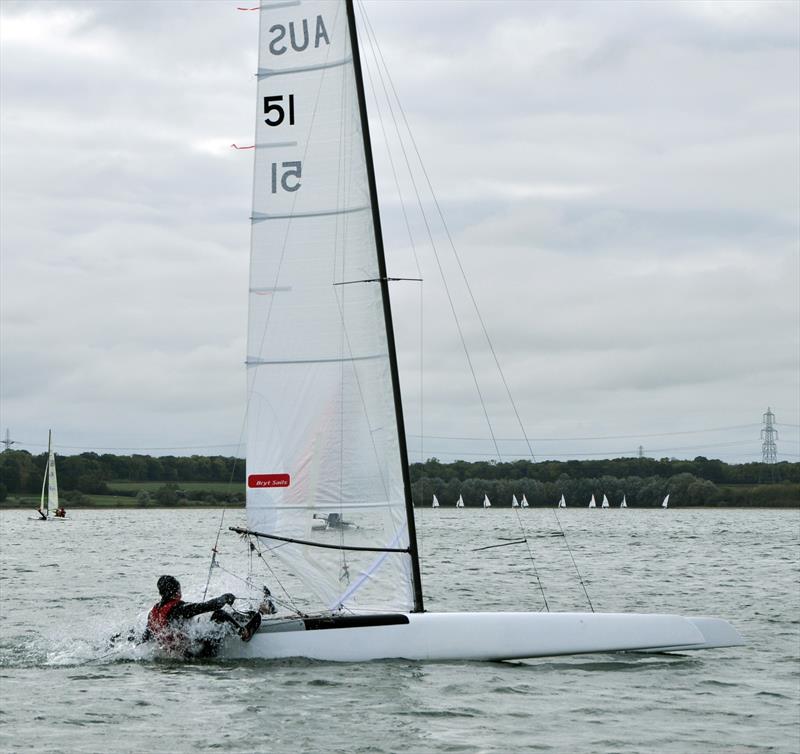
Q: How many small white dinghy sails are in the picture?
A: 10